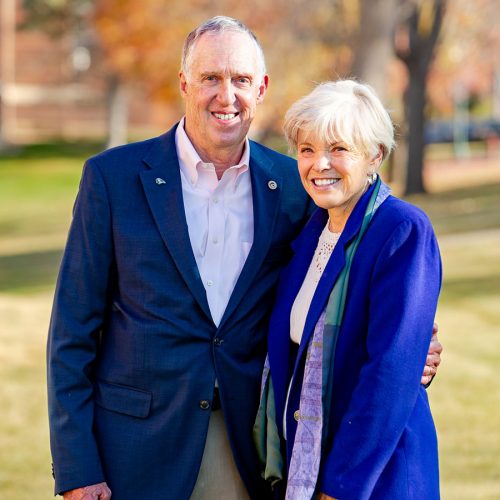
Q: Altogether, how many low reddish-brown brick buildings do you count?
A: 1